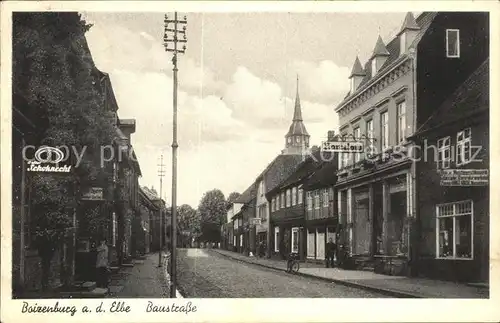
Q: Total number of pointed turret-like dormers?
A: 3